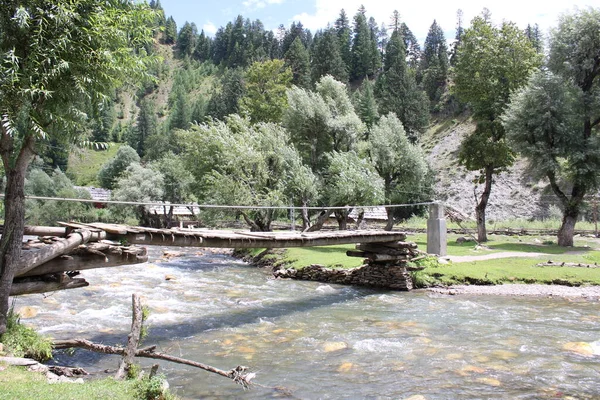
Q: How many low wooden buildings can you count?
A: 3